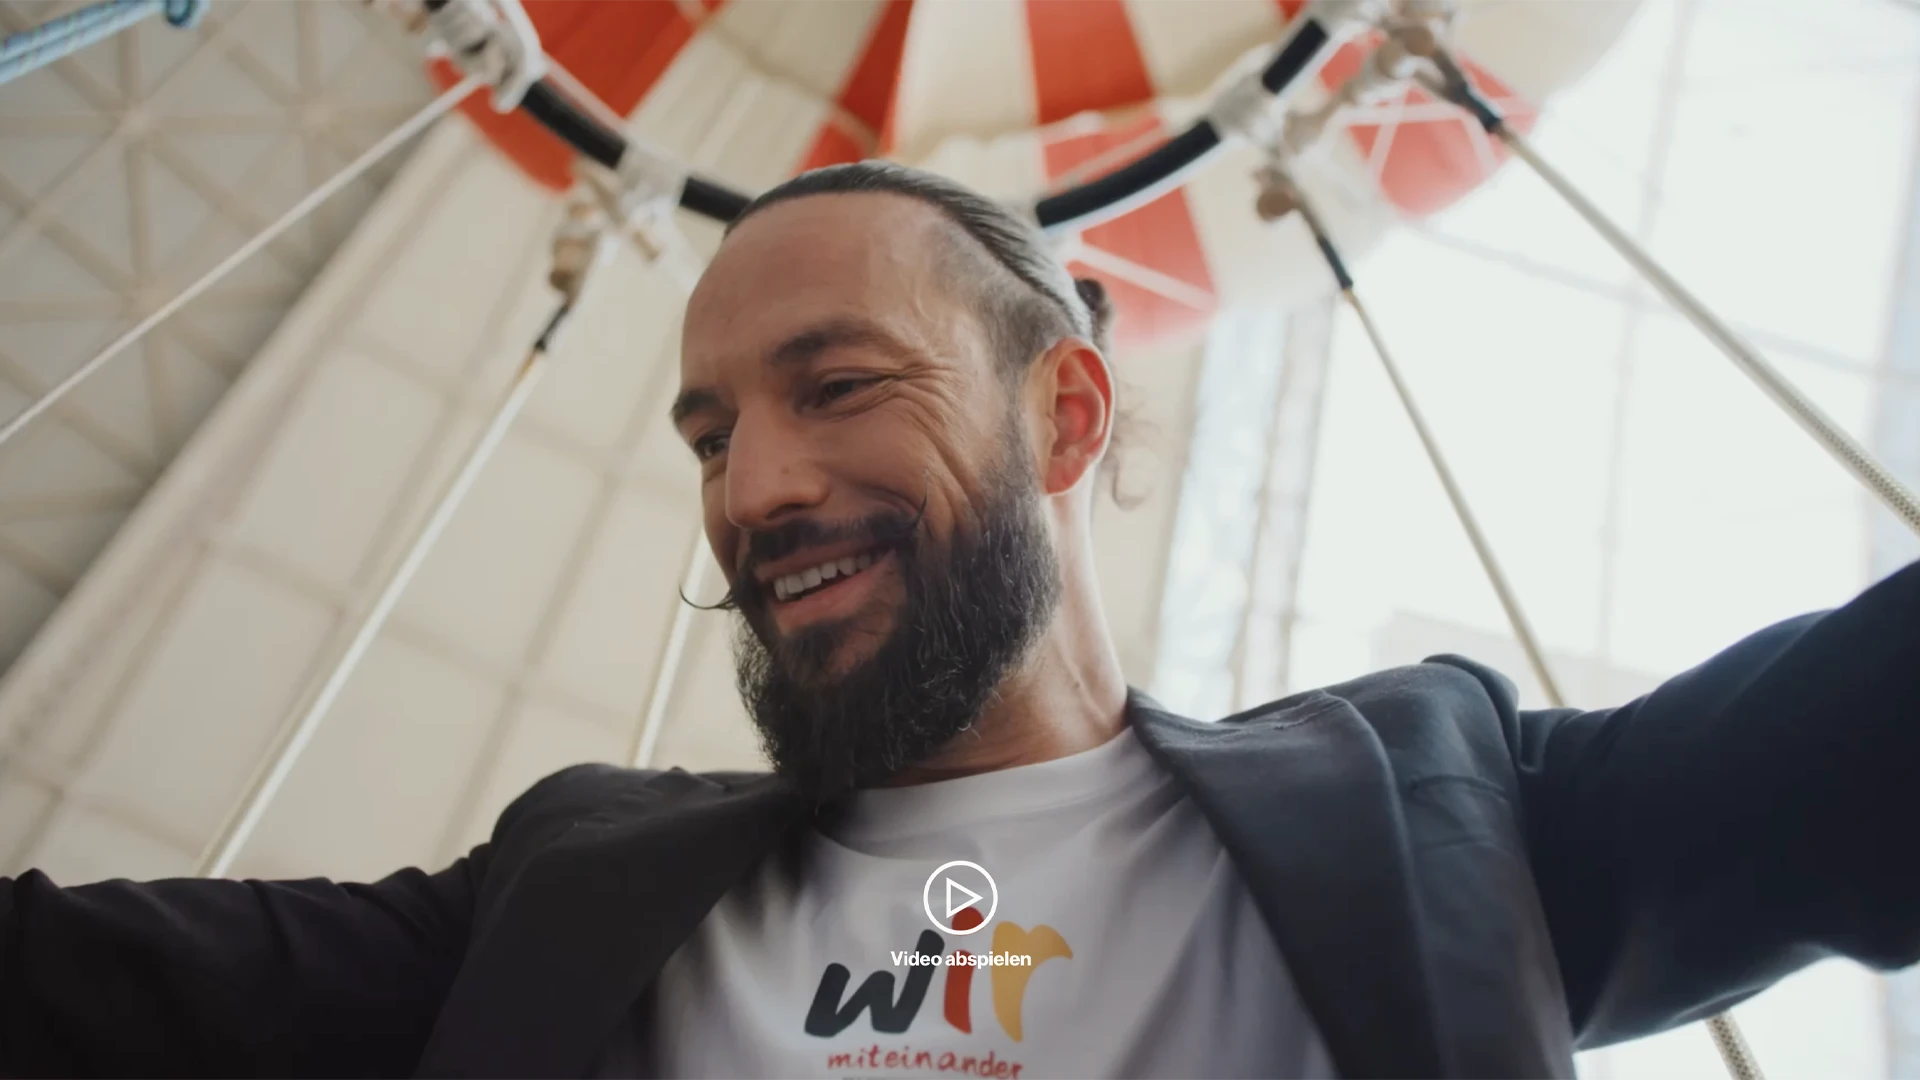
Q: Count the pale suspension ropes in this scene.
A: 5